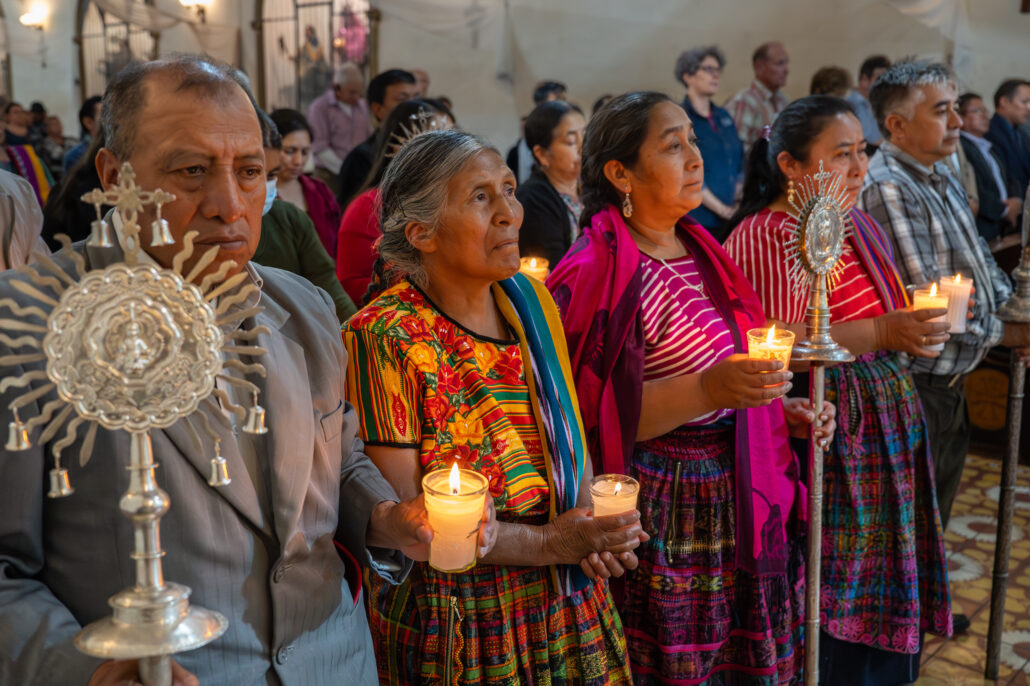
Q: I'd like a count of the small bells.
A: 6